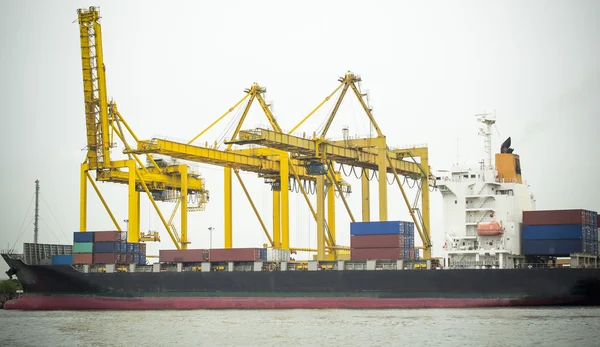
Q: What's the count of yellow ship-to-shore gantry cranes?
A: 3